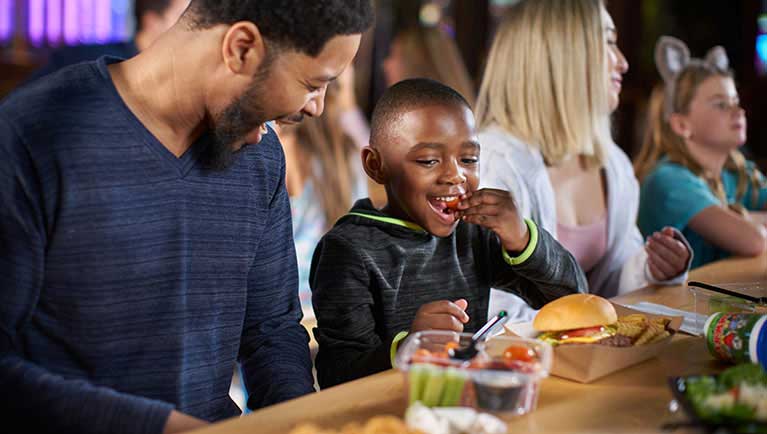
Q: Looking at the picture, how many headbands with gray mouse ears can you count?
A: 1